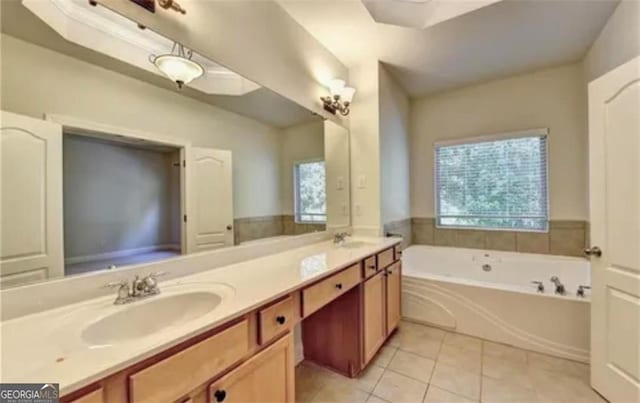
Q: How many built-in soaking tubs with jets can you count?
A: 1